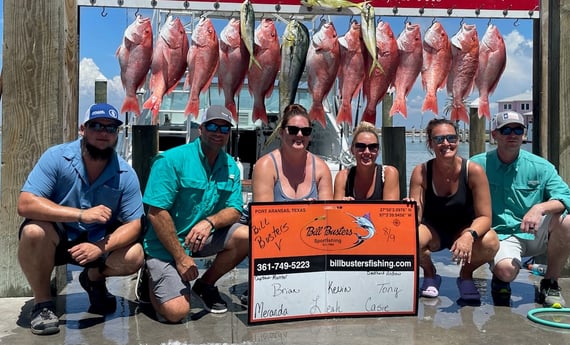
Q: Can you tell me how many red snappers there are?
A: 12